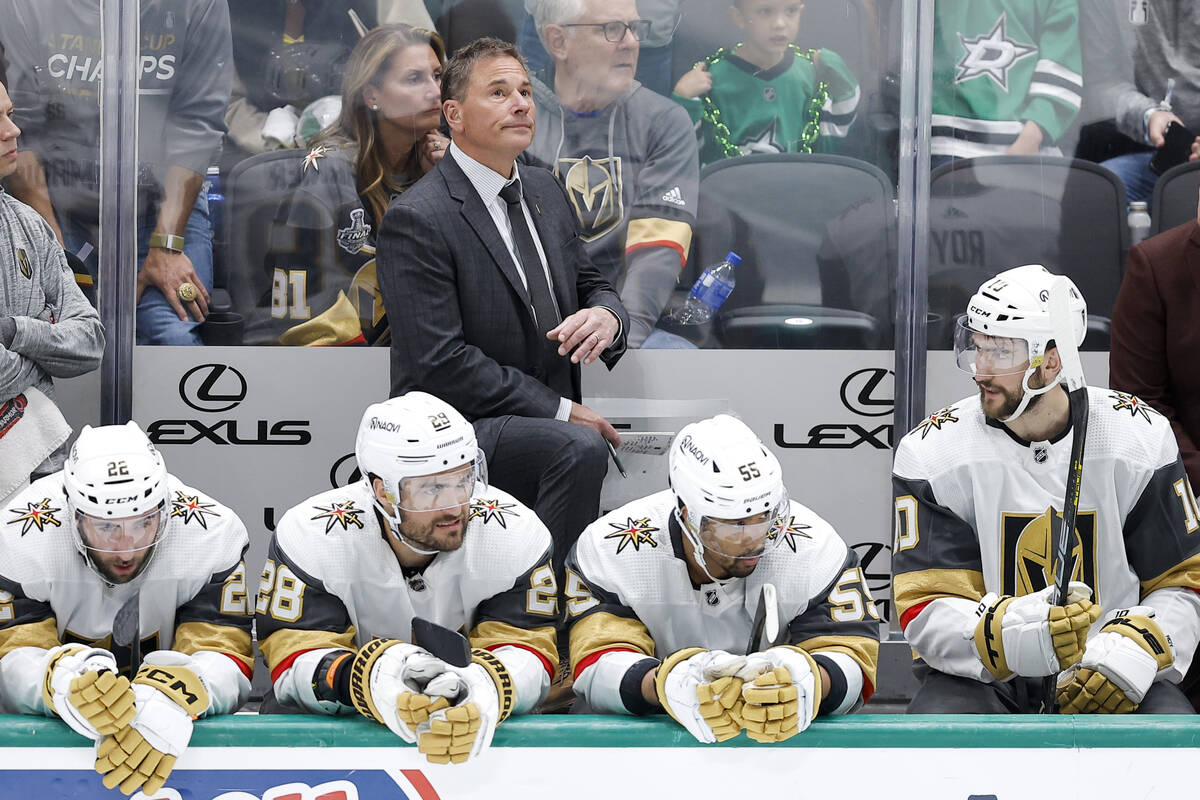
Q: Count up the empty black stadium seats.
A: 3